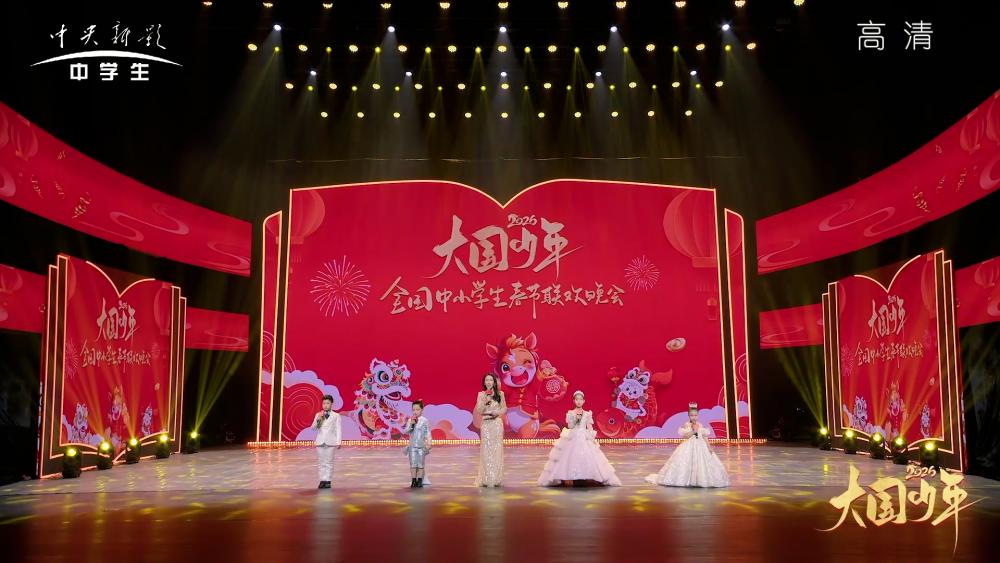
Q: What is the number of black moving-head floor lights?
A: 10